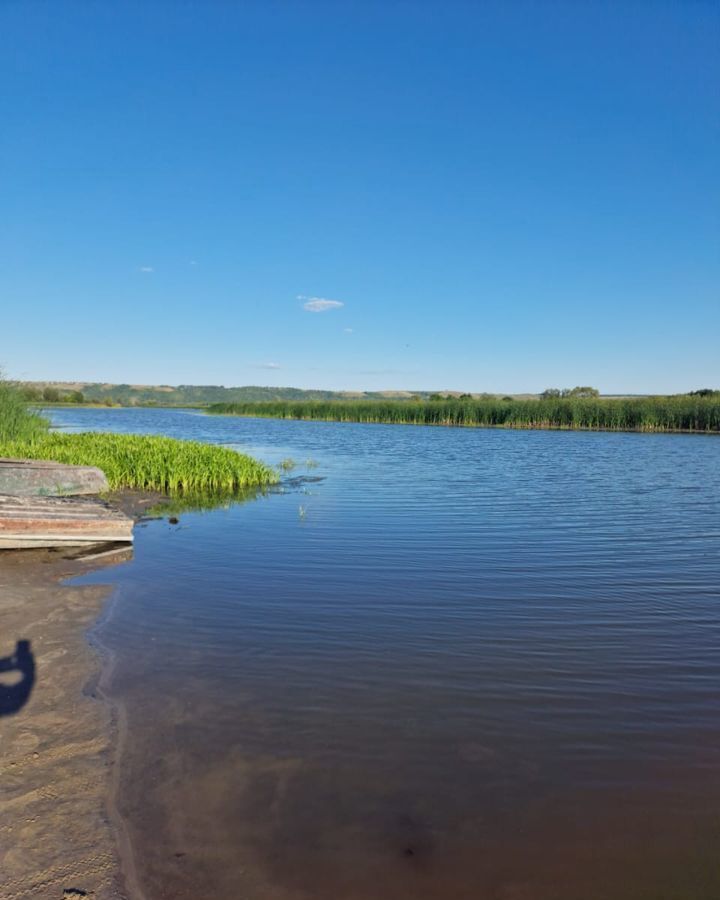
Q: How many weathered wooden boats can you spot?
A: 2